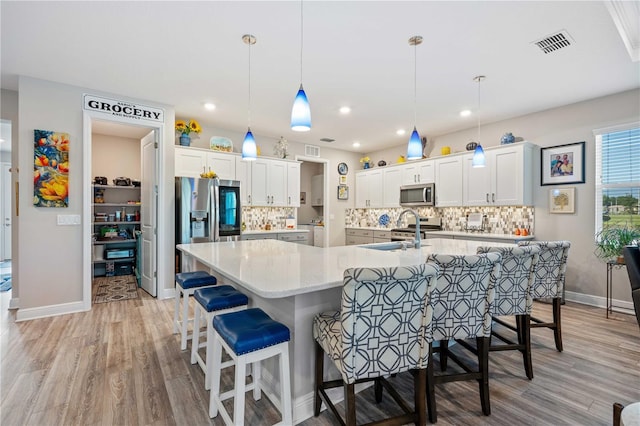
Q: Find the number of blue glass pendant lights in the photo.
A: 4